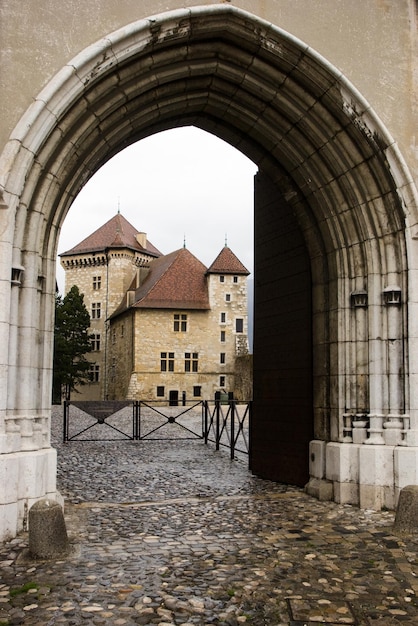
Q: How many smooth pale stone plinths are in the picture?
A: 2